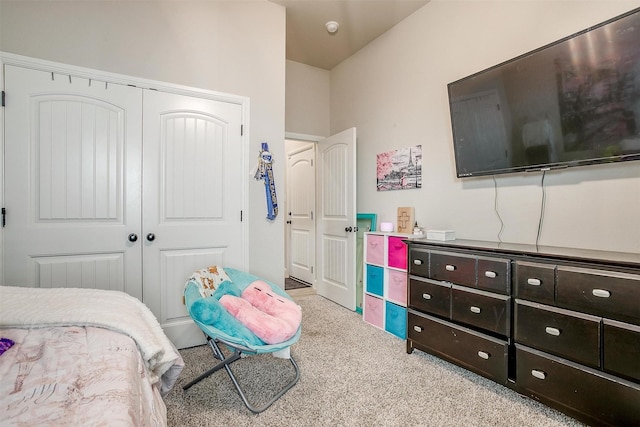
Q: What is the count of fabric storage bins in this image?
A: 6